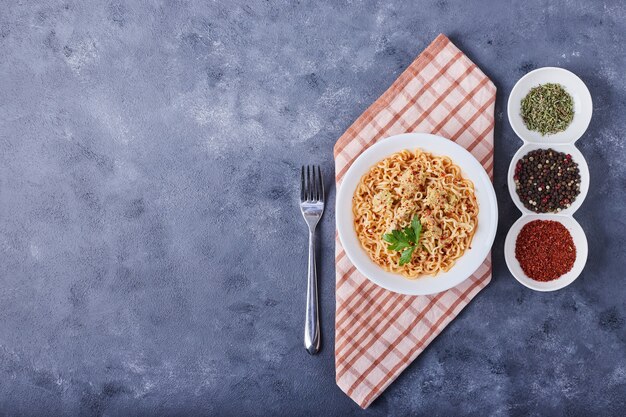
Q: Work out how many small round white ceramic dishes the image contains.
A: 3